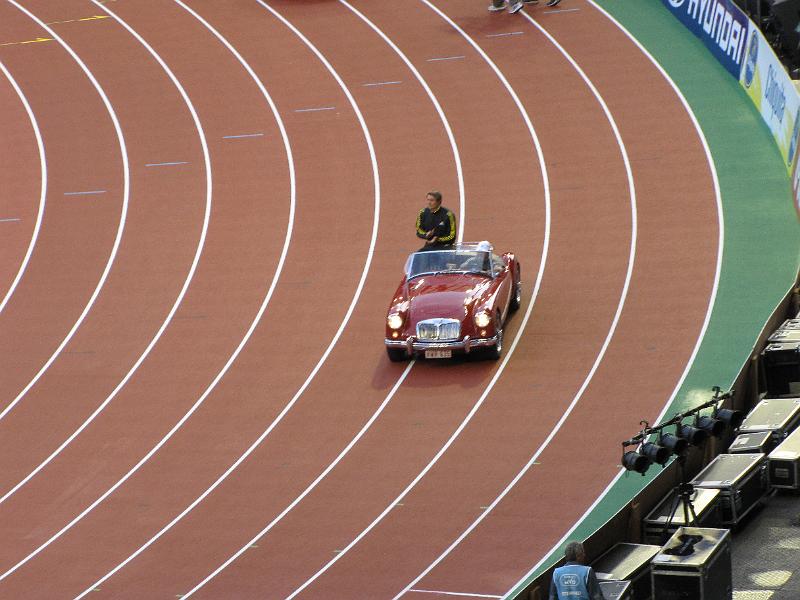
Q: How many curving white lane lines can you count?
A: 9